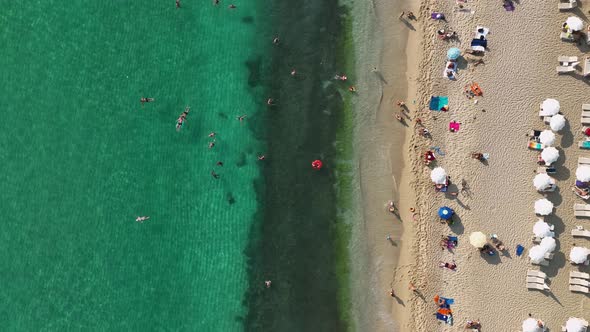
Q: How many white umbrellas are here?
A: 15